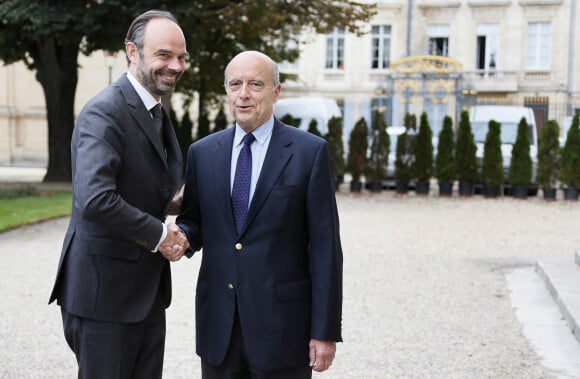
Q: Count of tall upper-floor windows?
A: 5